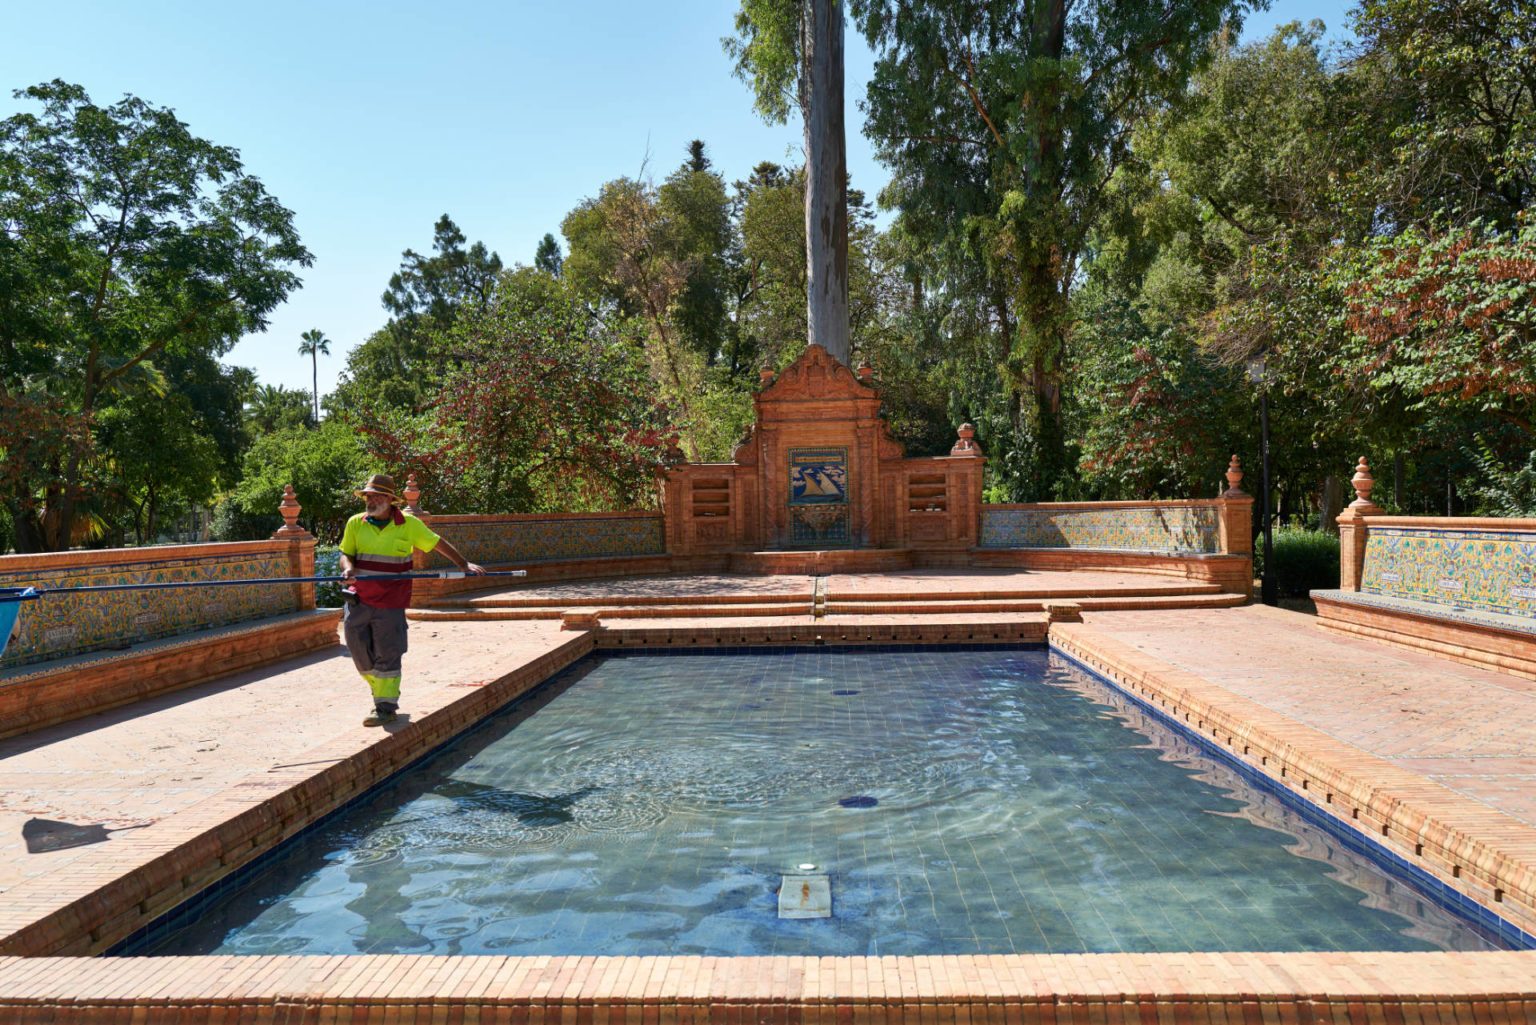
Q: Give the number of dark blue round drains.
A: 2